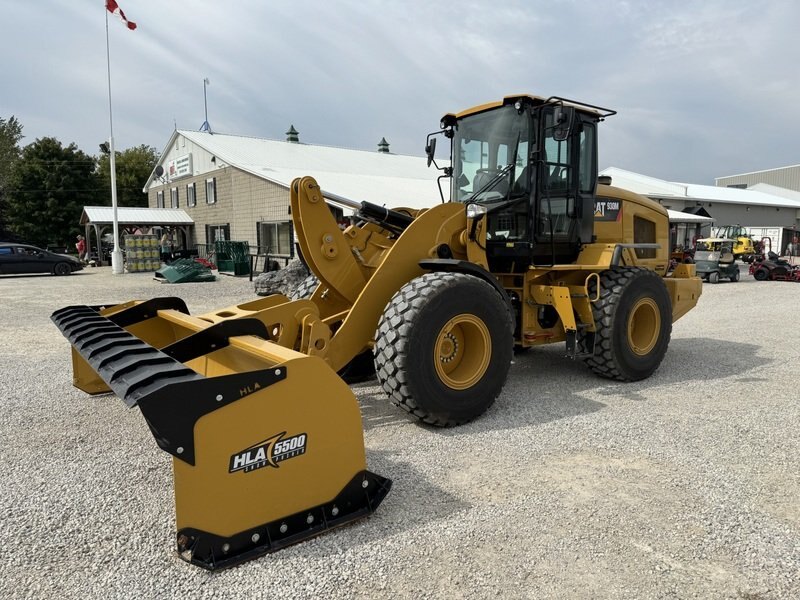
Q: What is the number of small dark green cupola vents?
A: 2